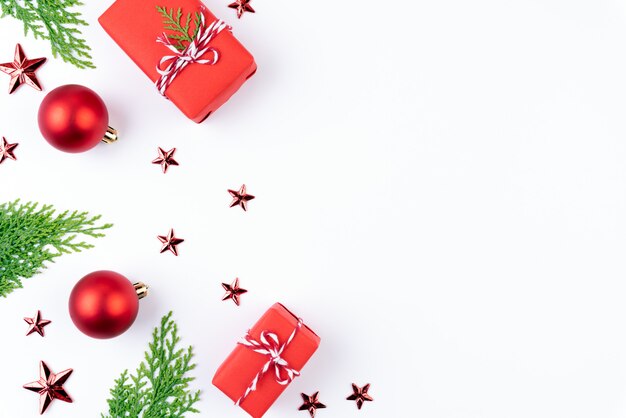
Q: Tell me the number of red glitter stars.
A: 11